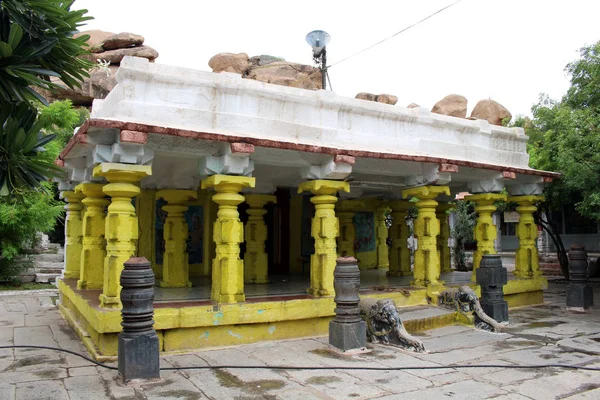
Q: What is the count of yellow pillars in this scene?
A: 14